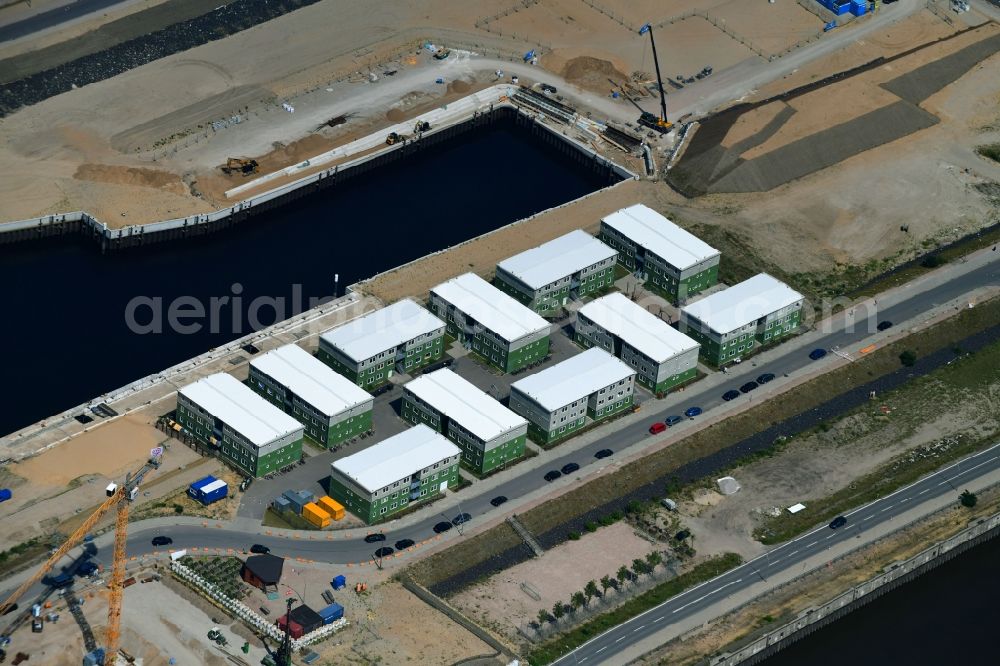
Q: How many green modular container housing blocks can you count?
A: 11